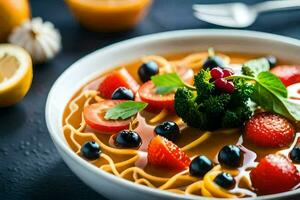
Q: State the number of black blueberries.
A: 11